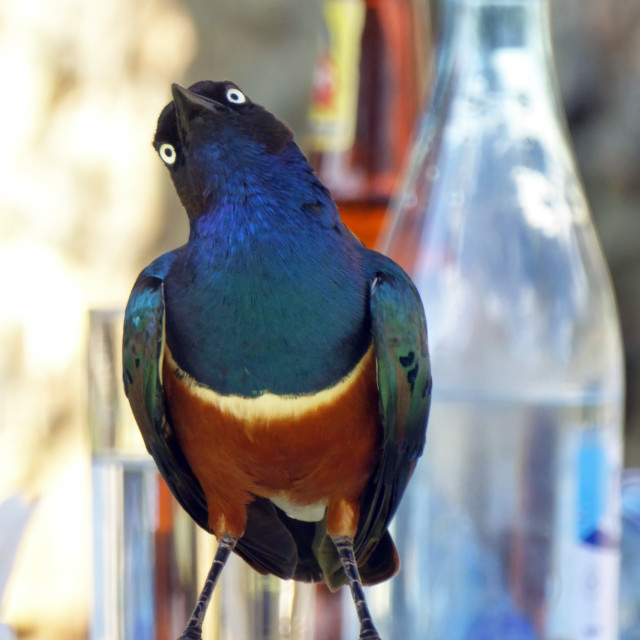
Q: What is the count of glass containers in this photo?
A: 3